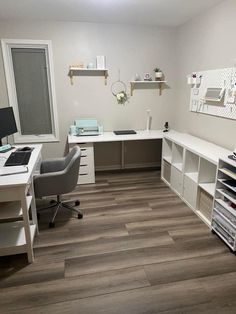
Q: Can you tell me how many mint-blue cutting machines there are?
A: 1